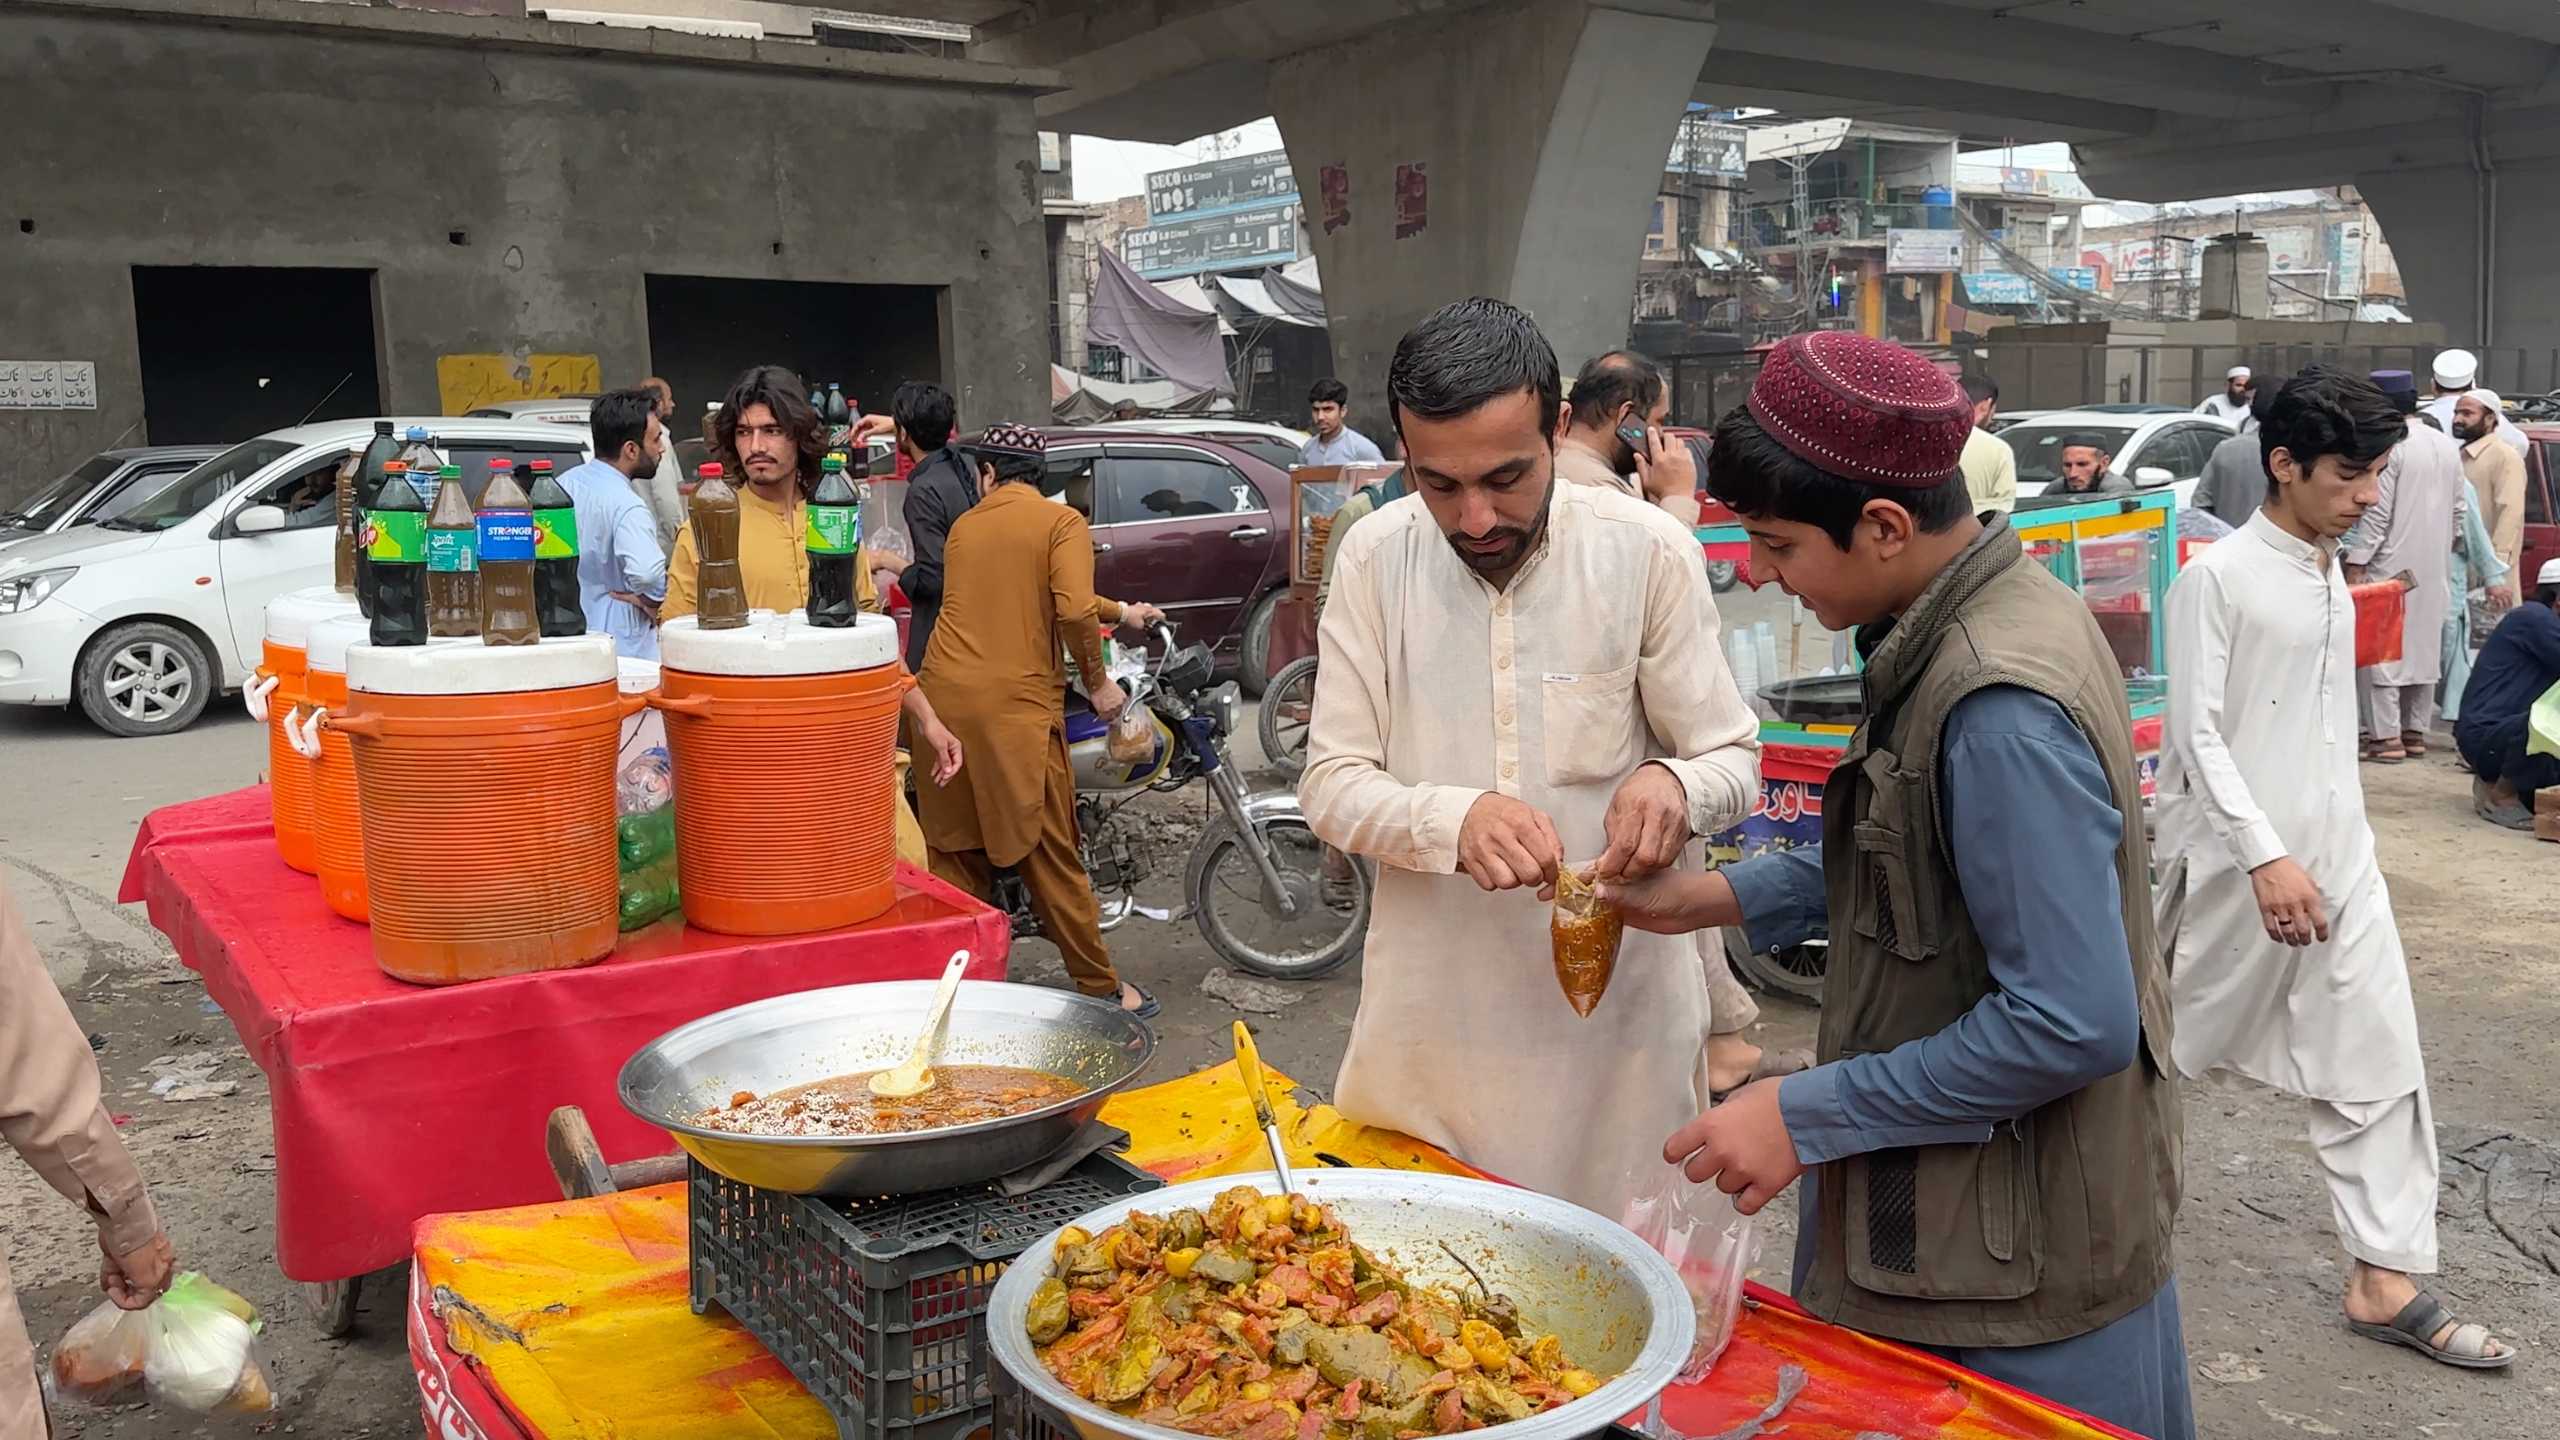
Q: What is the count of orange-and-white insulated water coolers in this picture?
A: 4